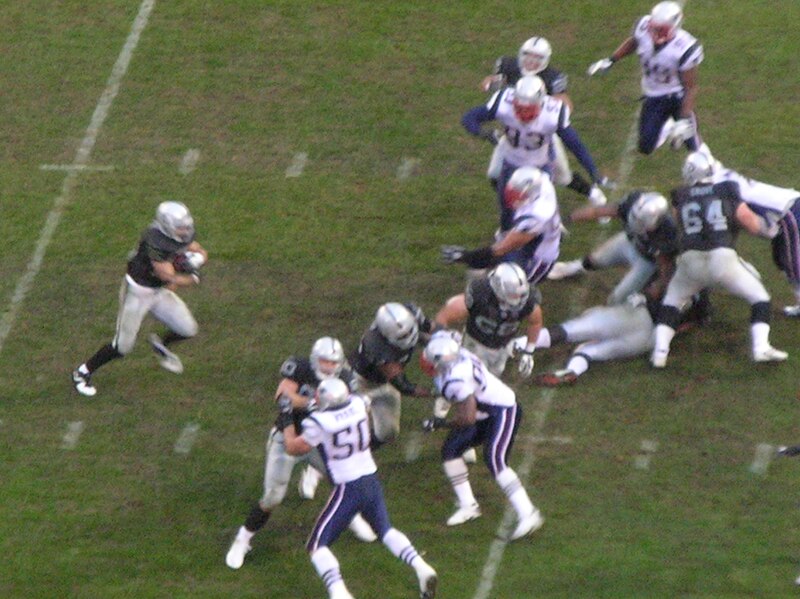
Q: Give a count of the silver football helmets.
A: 12